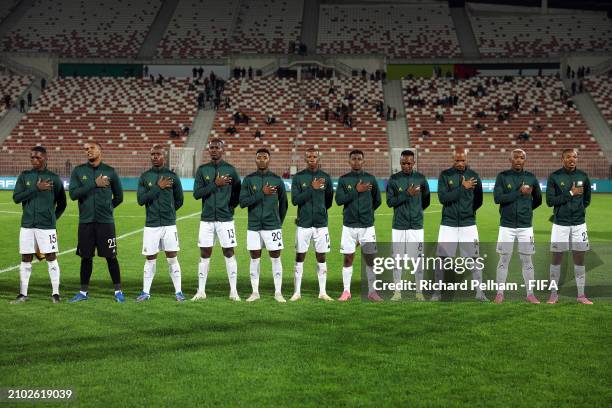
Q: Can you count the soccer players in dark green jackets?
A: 11